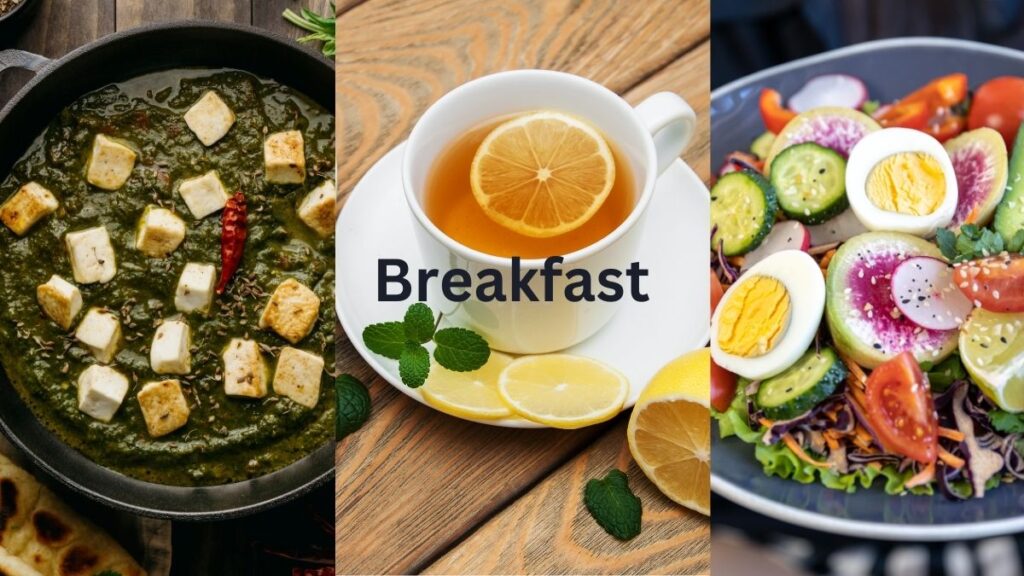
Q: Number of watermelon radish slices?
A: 3